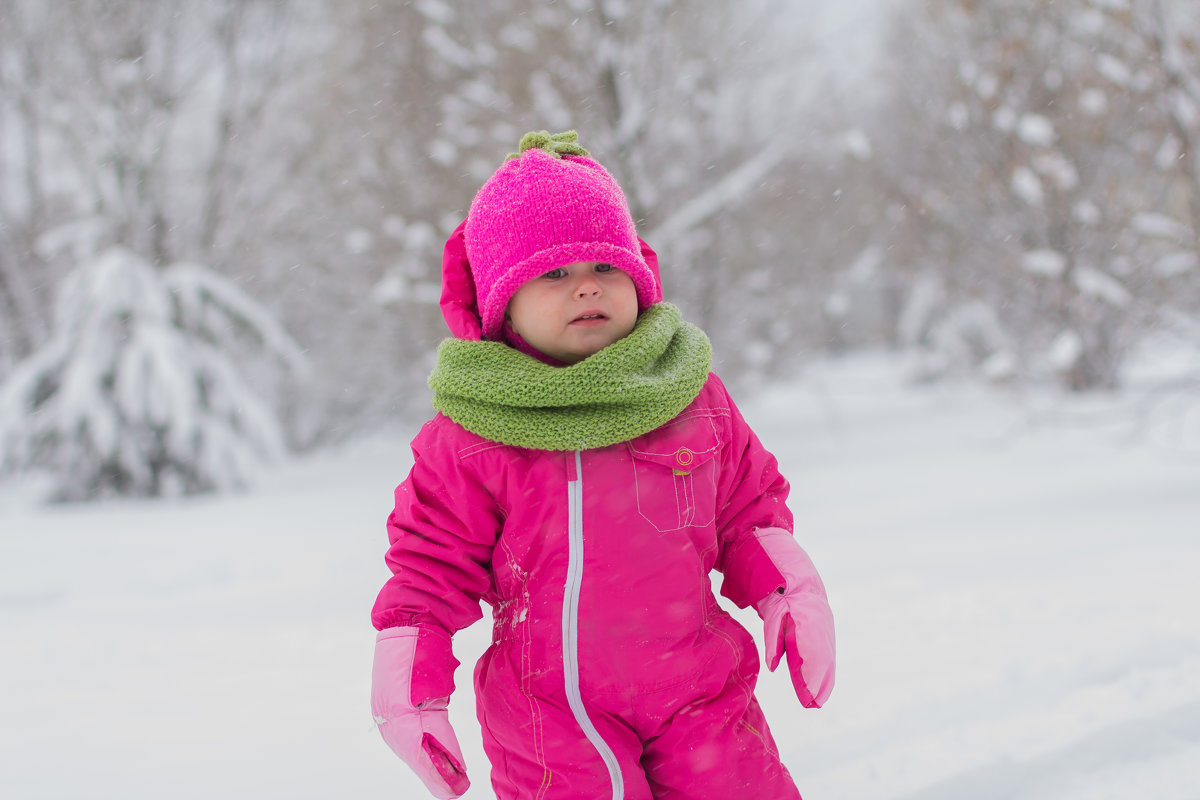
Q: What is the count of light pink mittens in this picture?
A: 2